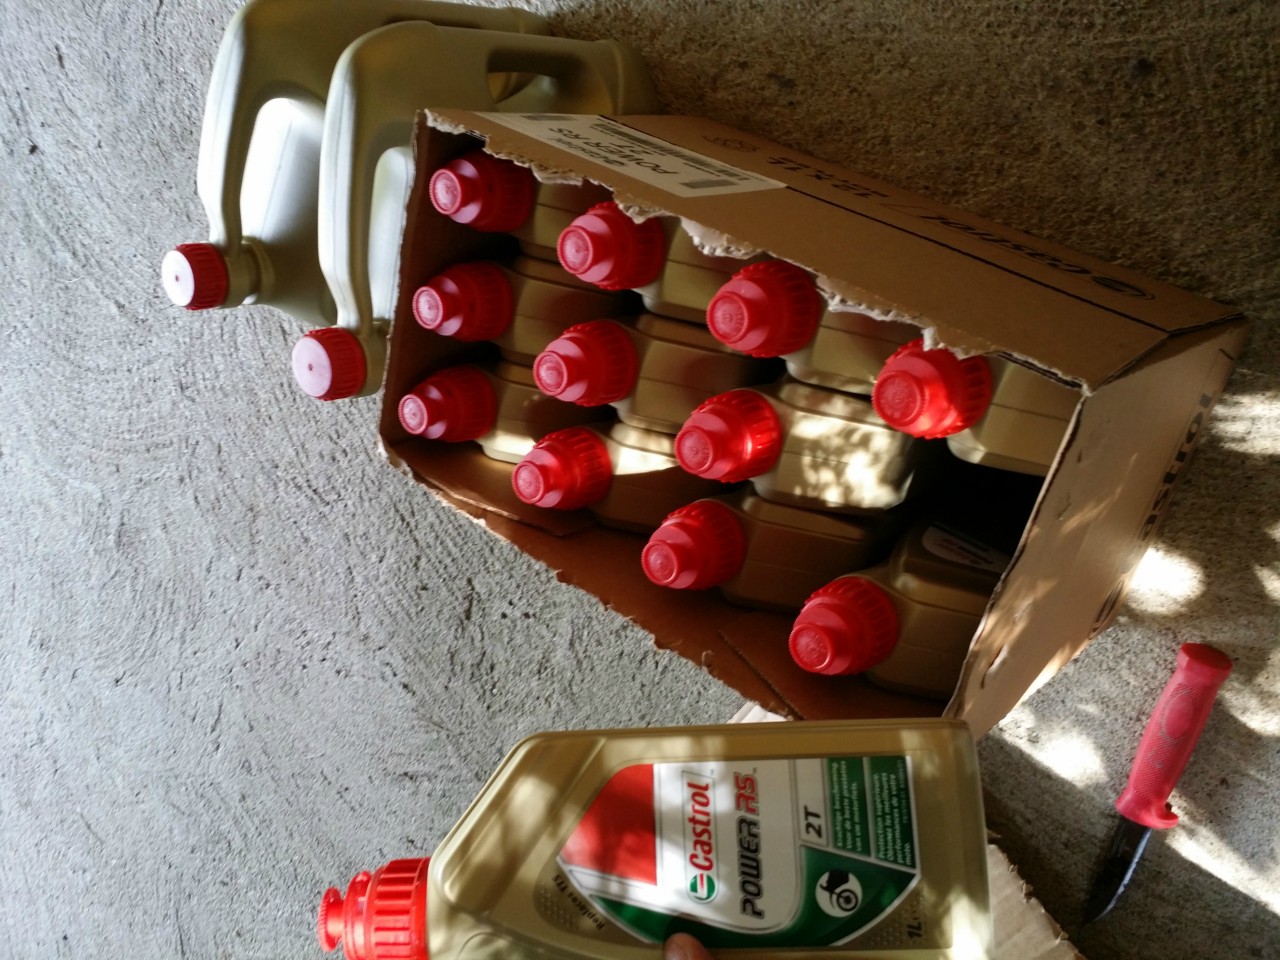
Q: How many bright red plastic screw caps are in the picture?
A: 14